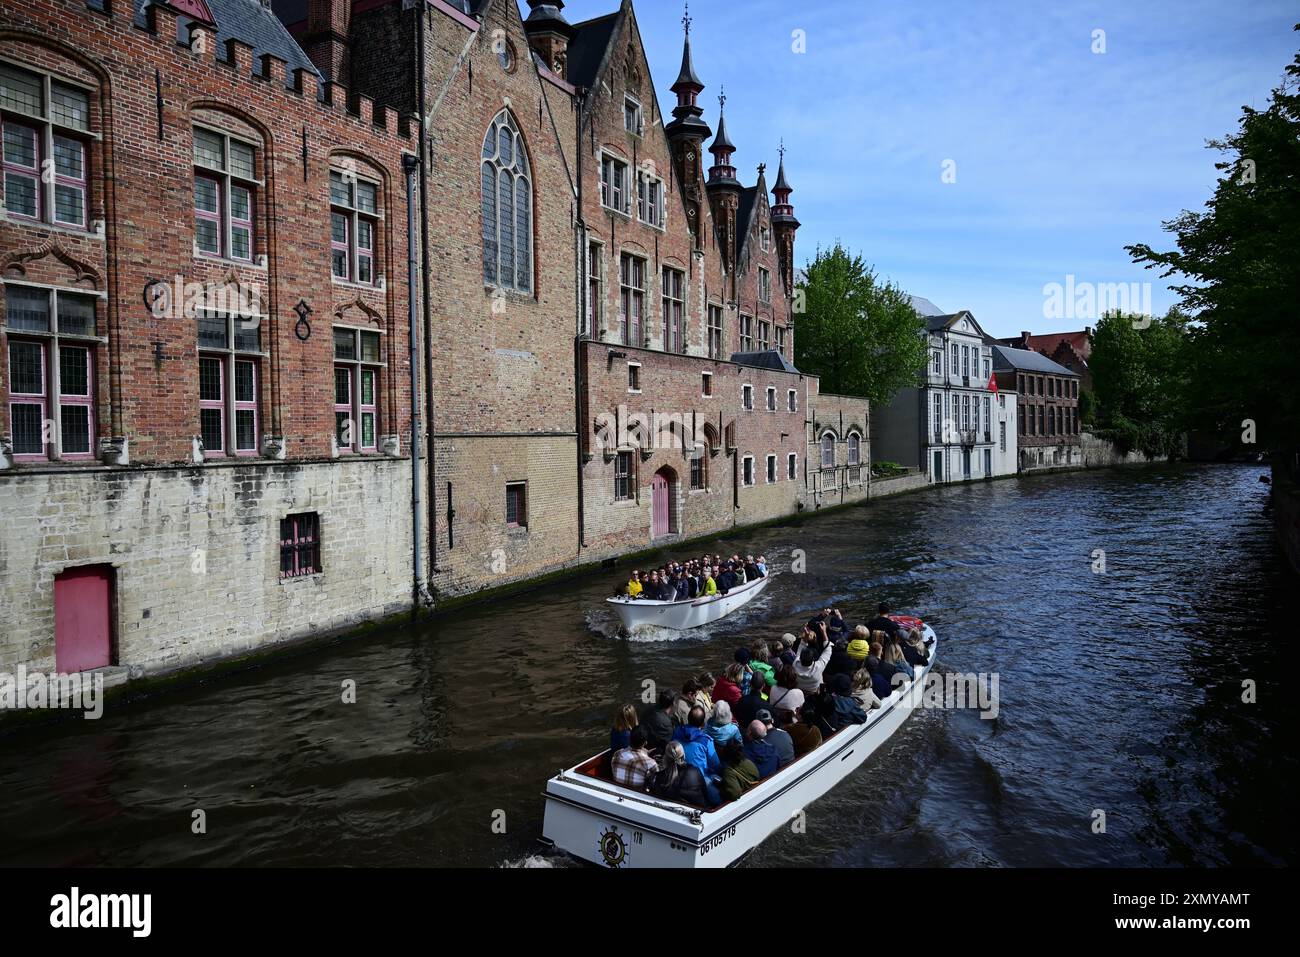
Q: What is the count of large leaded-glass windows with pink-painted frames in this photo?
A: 6